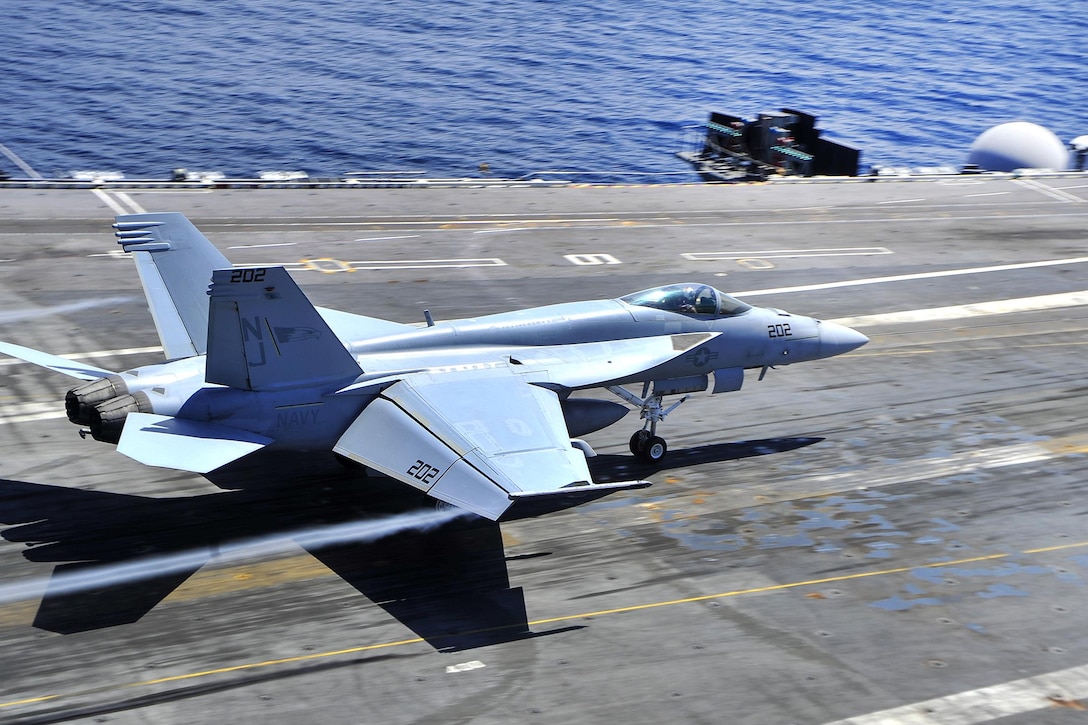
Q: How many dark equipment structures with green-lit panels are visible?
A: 1